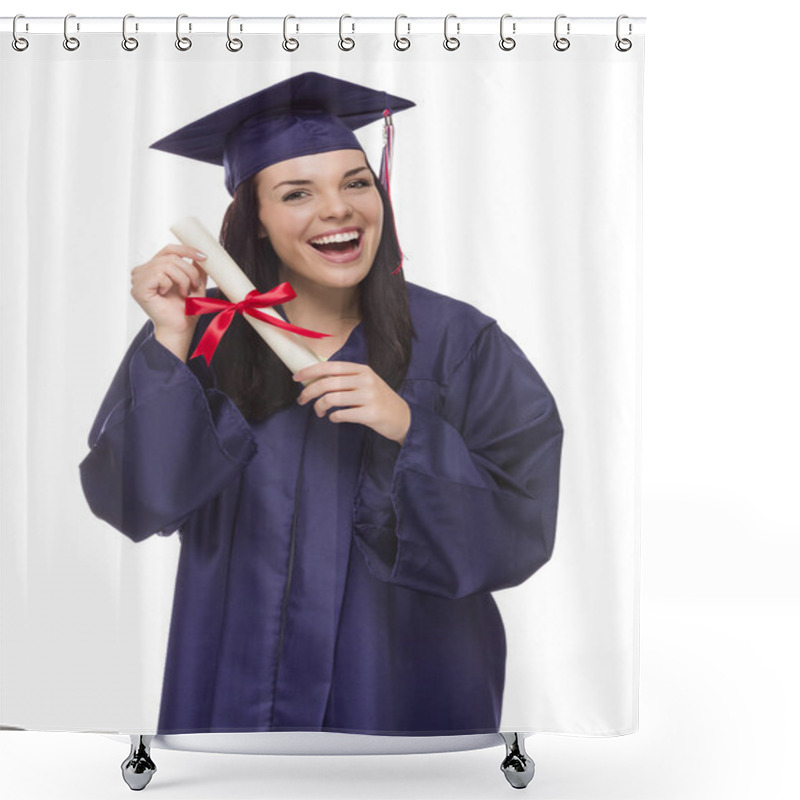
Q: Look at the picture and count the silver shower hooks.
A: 12